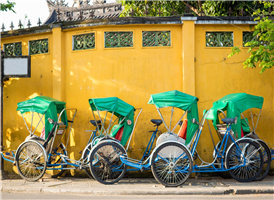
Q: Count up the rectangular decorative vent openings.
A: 7